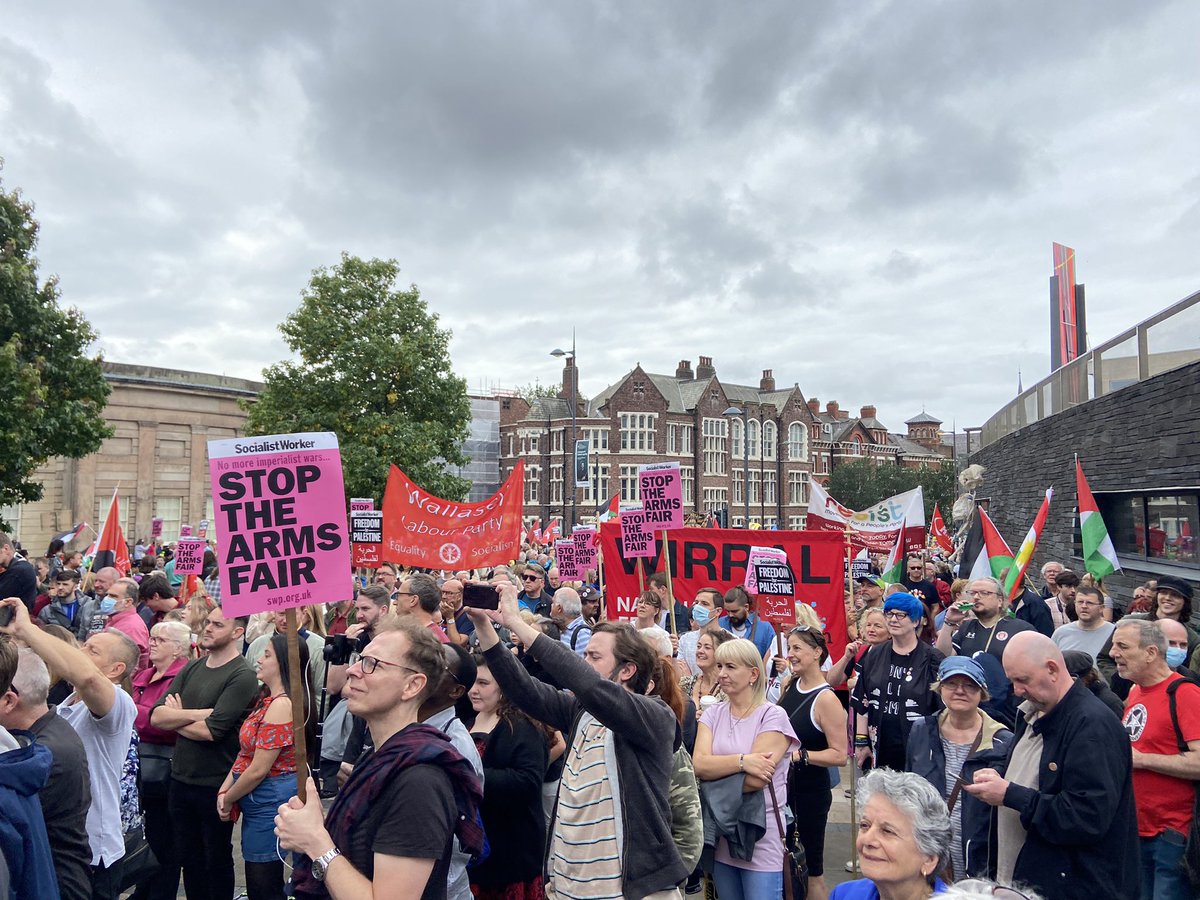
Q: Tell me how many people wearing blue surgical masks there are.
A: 3